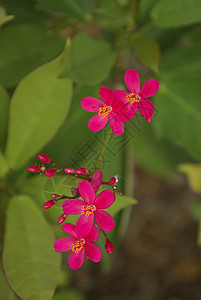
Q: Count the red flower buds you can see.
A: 10